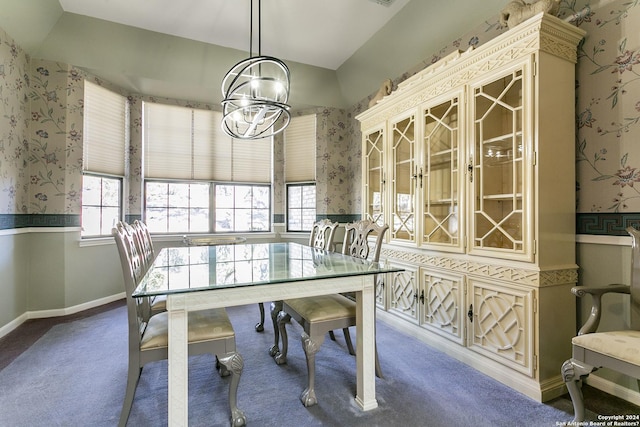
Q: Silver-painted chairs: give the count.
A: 5